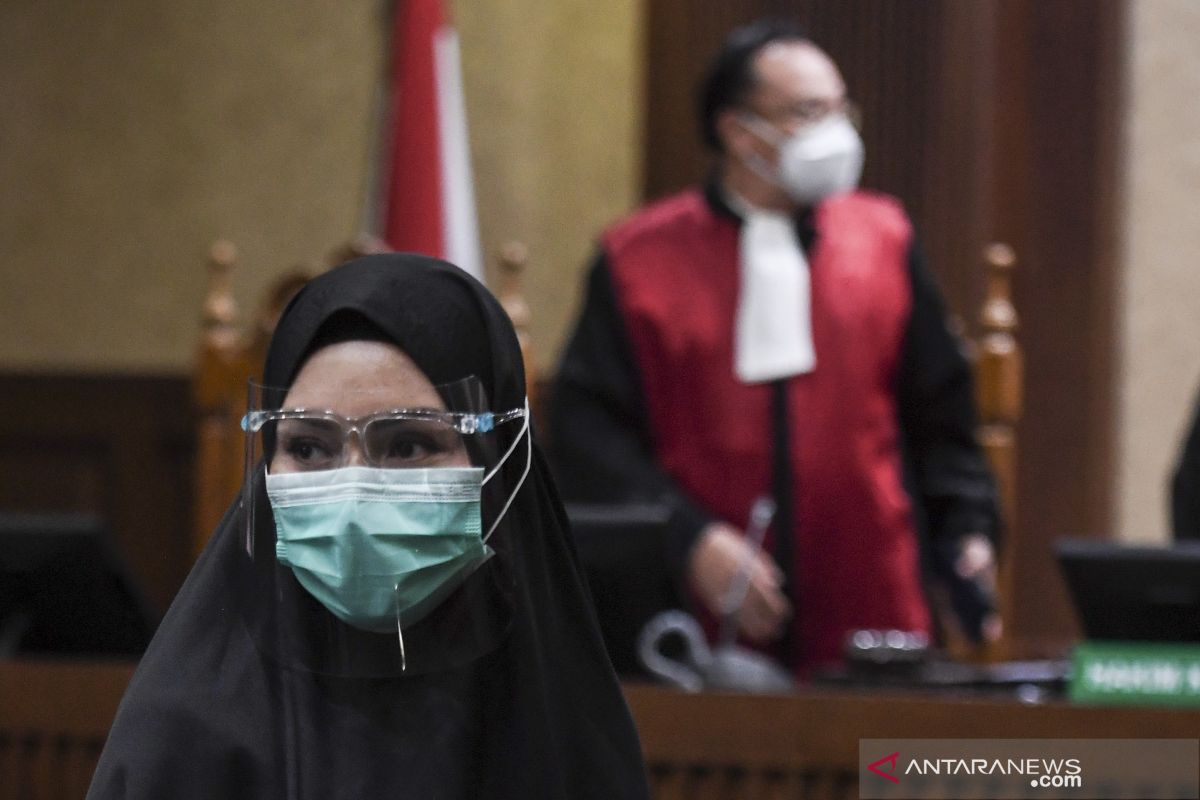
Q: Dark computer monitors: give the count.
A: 3